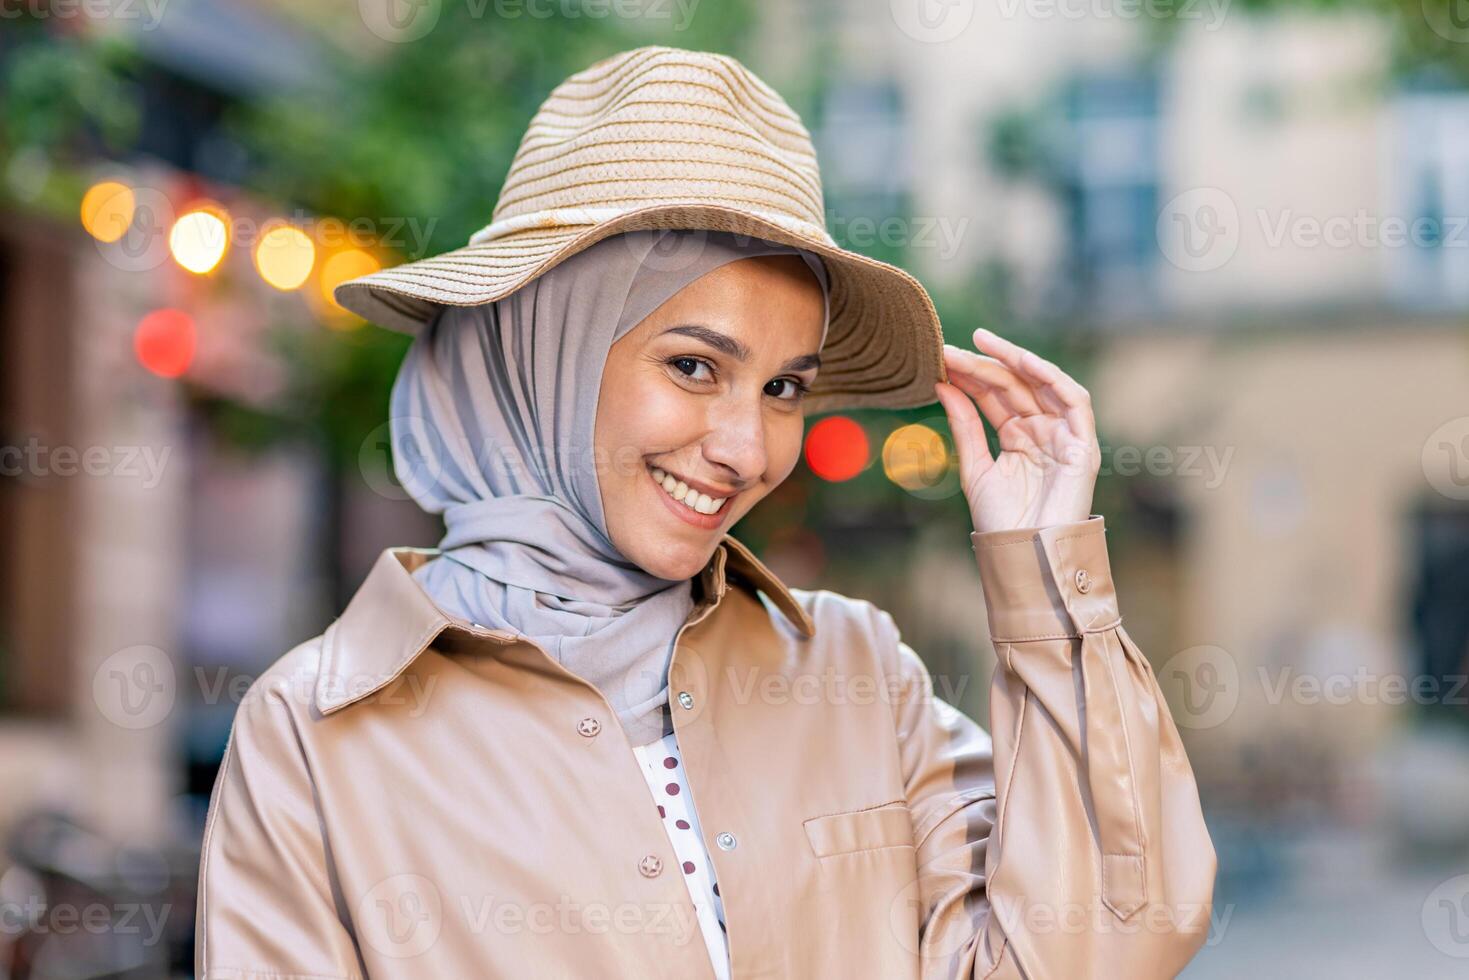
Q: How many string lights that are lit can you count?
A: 7